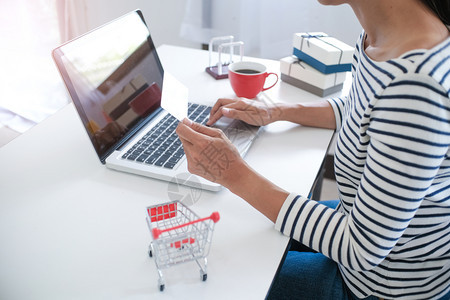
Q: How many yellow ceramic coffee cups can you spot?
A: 0